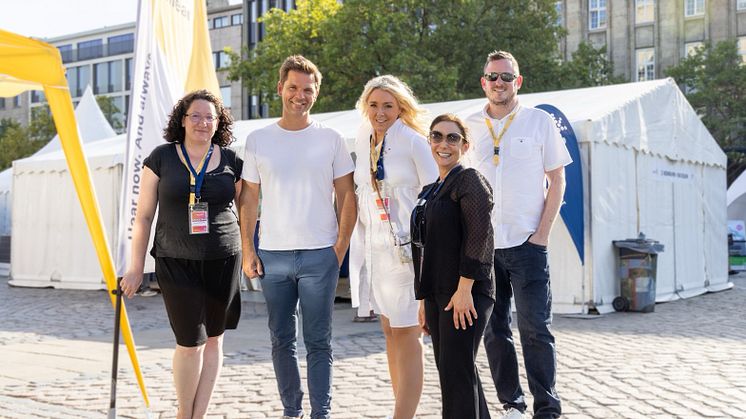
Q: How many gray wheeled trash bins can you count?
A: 1